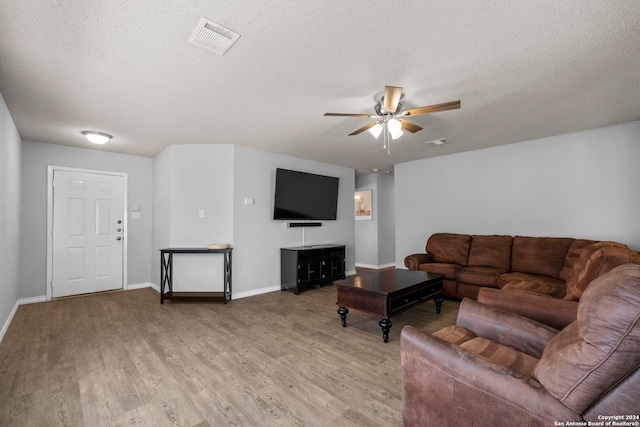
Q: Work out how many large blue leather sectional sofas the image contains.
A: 0